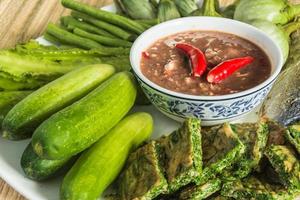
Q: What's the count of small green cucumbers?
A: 4